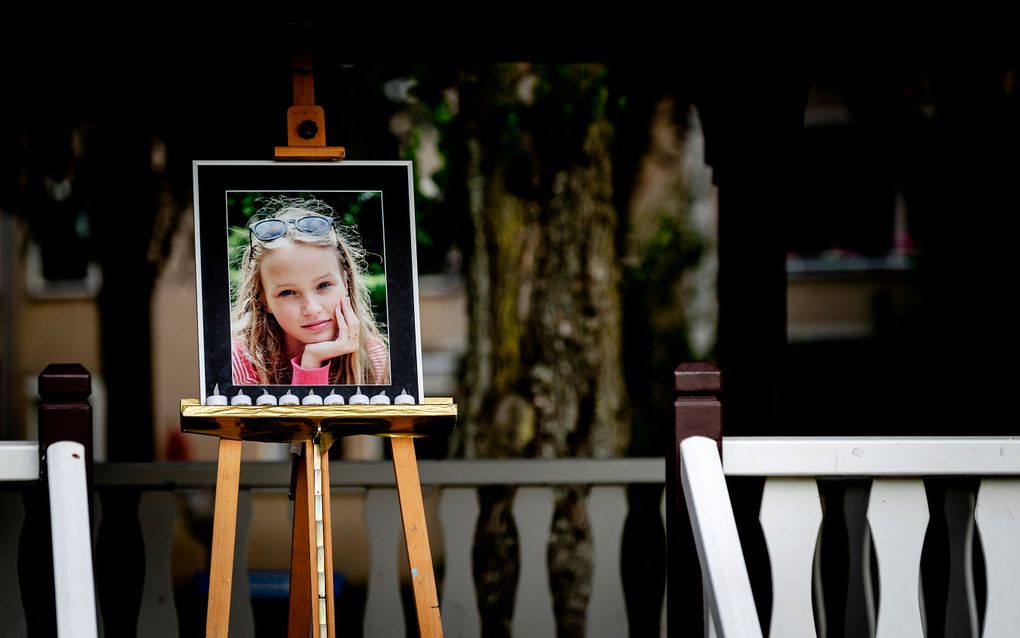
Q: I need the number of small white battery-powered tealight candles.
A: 9